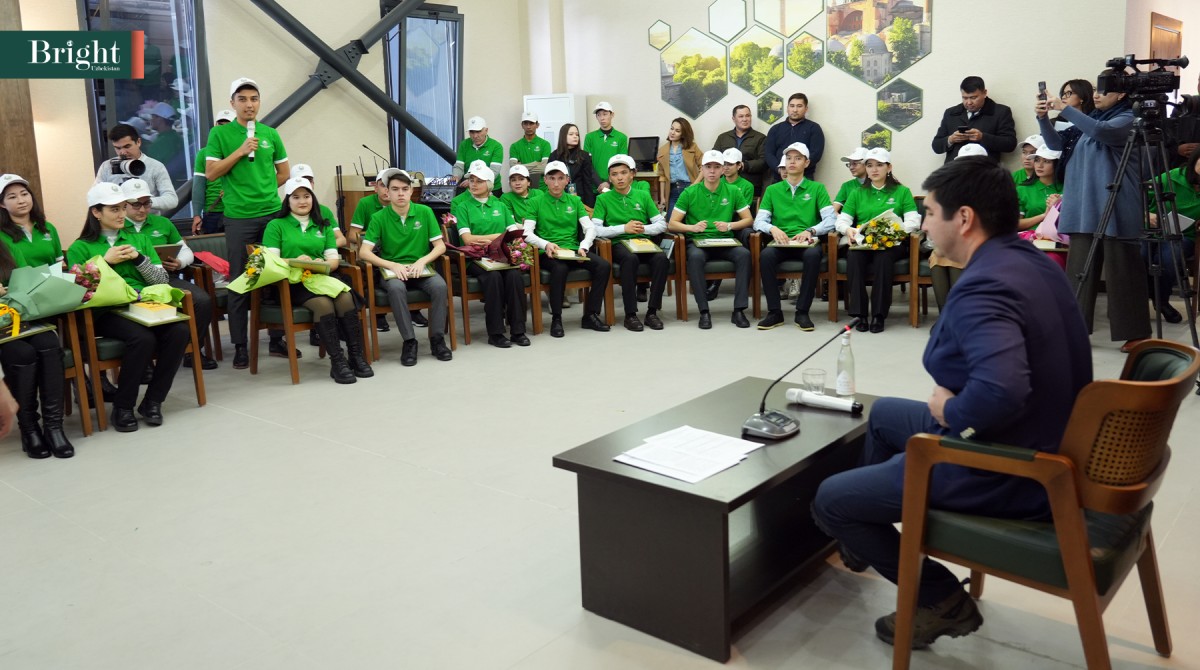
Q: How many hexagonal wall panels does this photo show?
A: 10